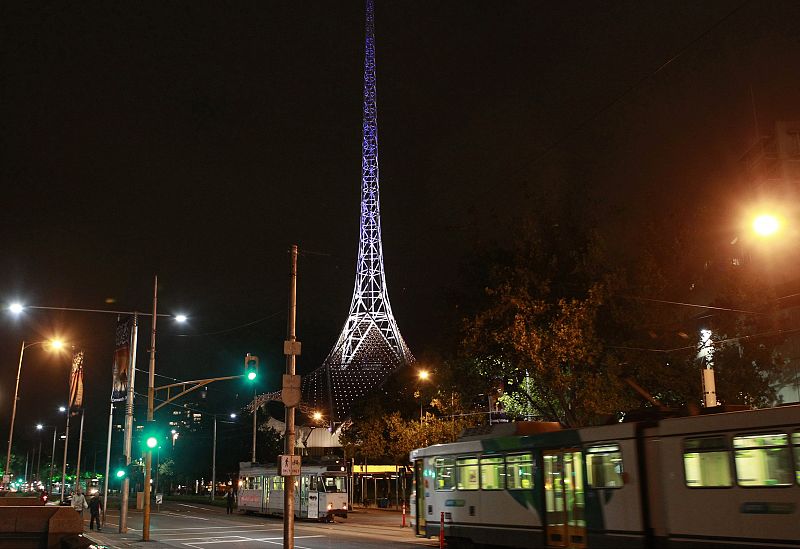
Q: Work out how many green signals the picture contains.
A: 3